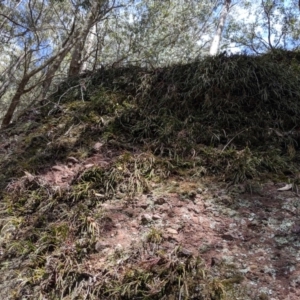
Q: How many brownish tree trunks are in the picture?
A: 3